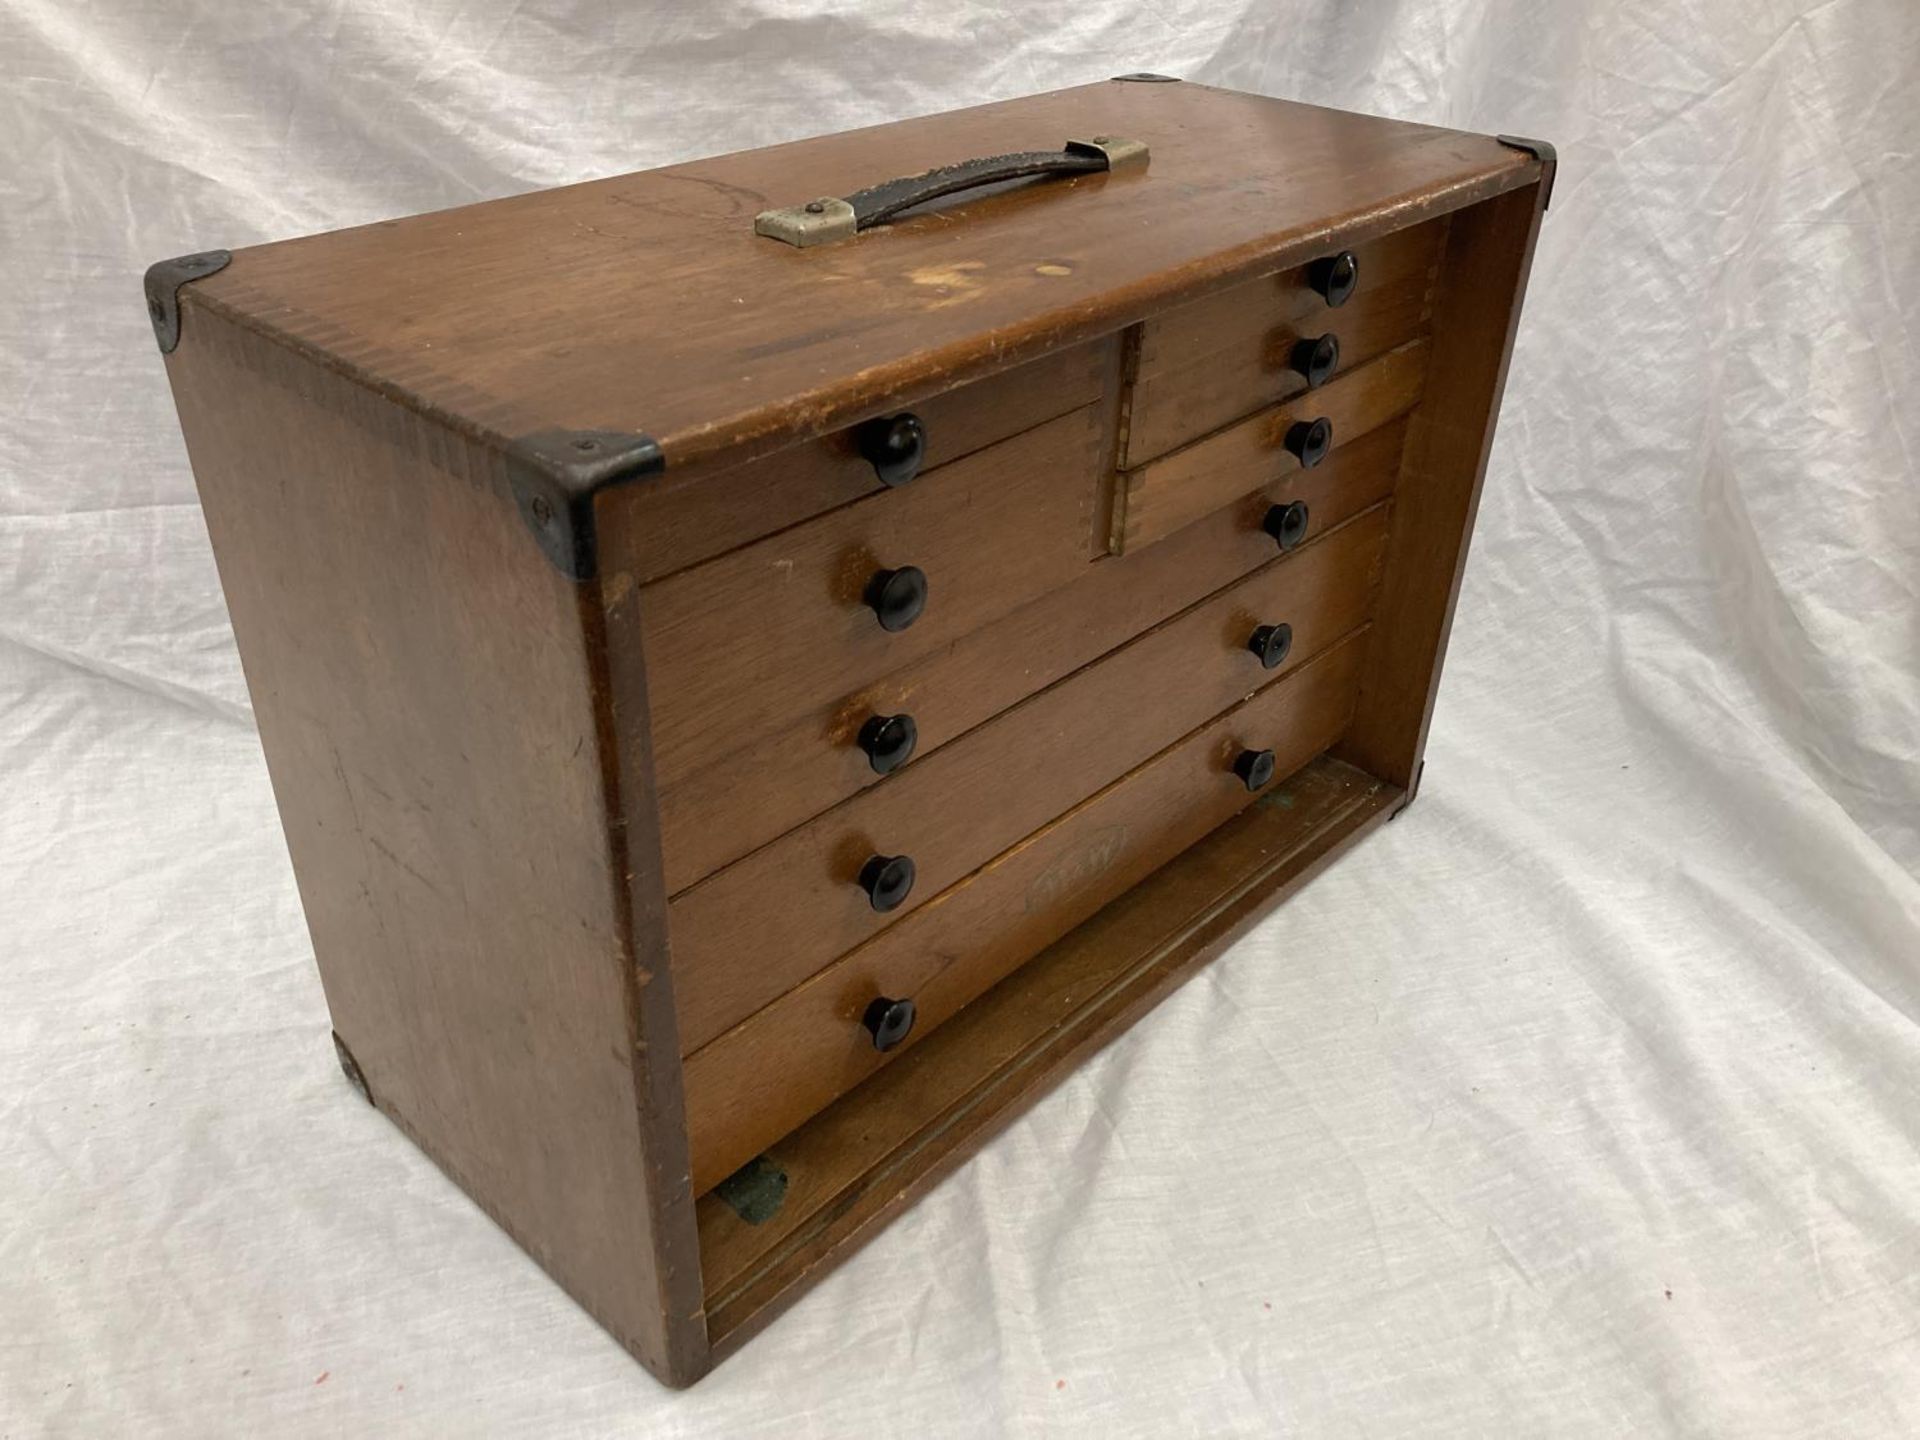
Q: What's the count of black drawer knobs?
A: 11